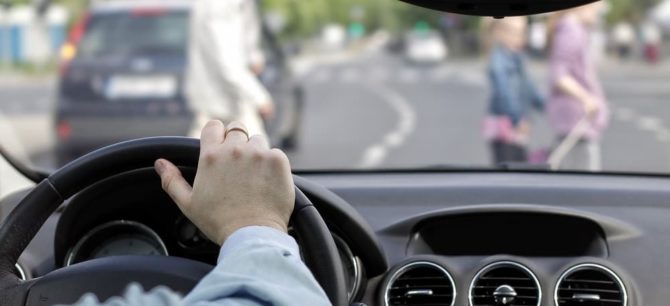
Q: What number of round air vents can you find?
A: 3